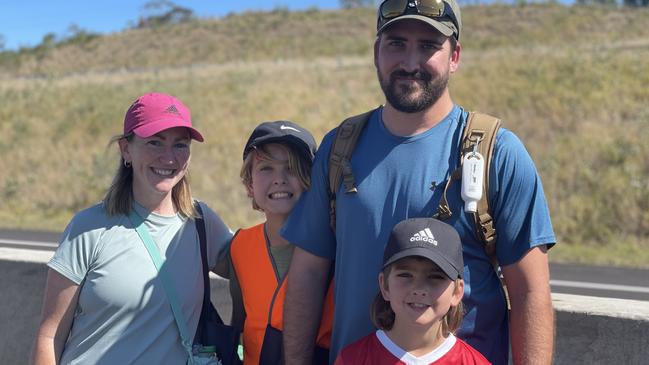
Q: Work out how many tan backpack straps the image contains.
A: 2